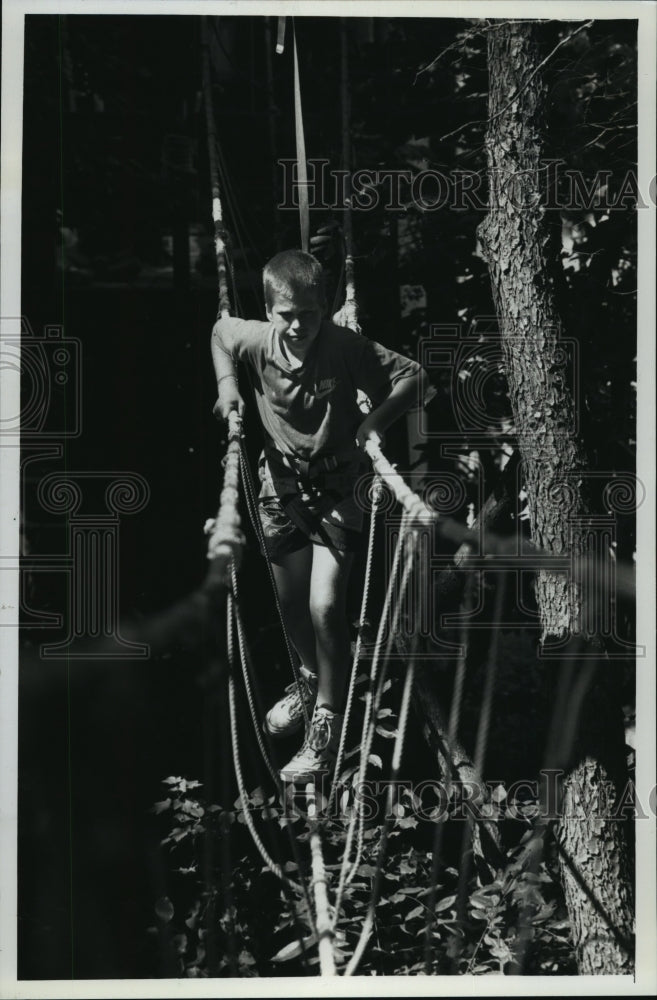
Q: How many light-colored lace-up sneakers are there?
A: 2